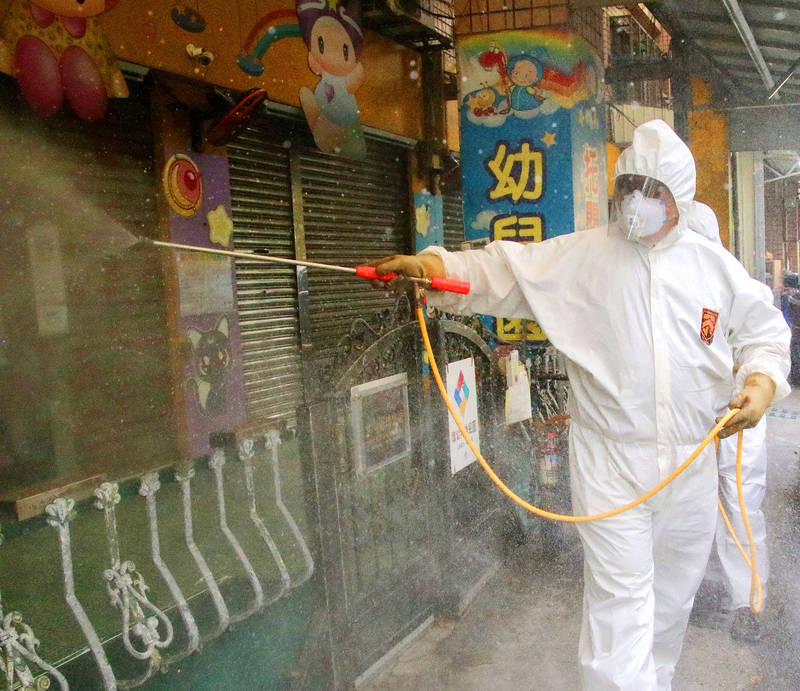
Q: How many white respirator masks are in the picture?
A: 1